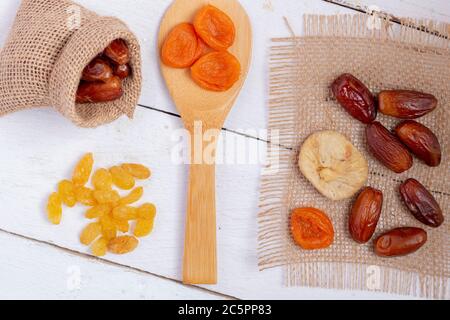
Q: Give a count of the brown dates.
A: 11